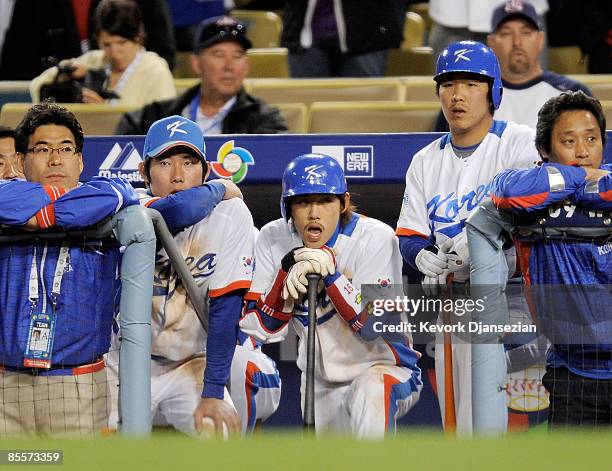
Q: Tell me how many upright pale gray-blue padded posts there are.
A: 2